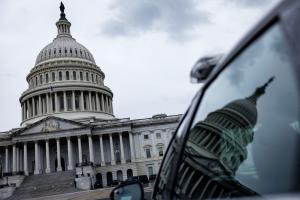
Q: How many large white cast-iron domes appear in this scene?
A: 1